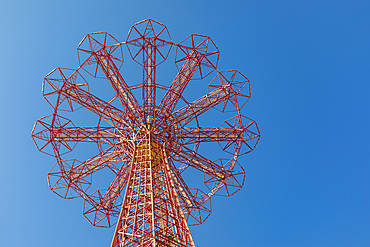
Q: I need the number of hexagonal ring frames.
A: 11